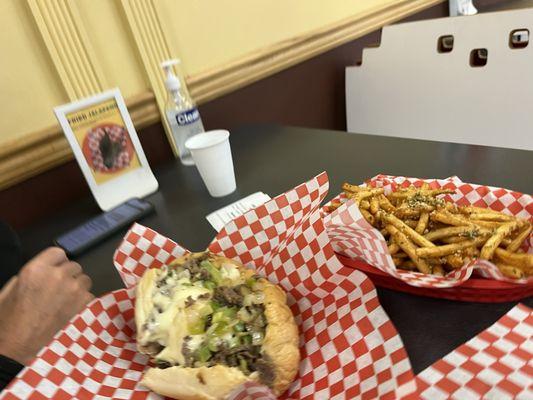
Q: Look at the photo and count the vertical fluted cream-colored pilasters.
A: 2